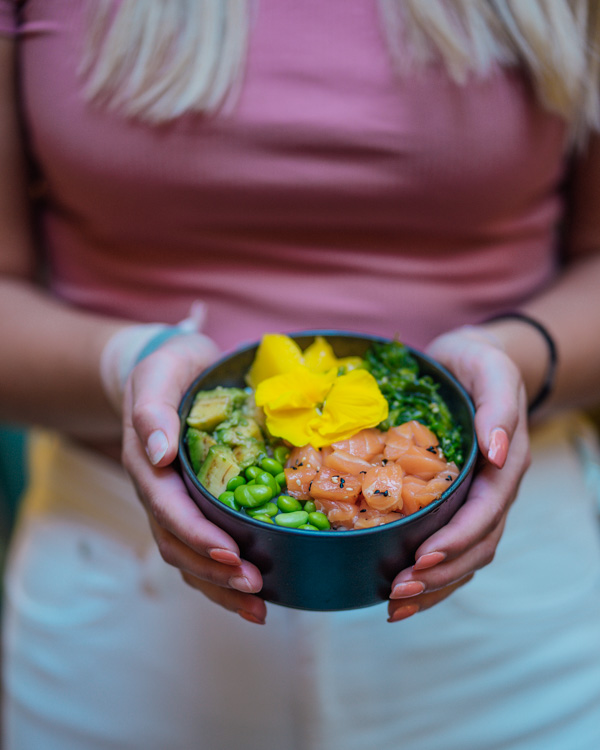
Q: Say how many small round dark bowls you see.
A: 1